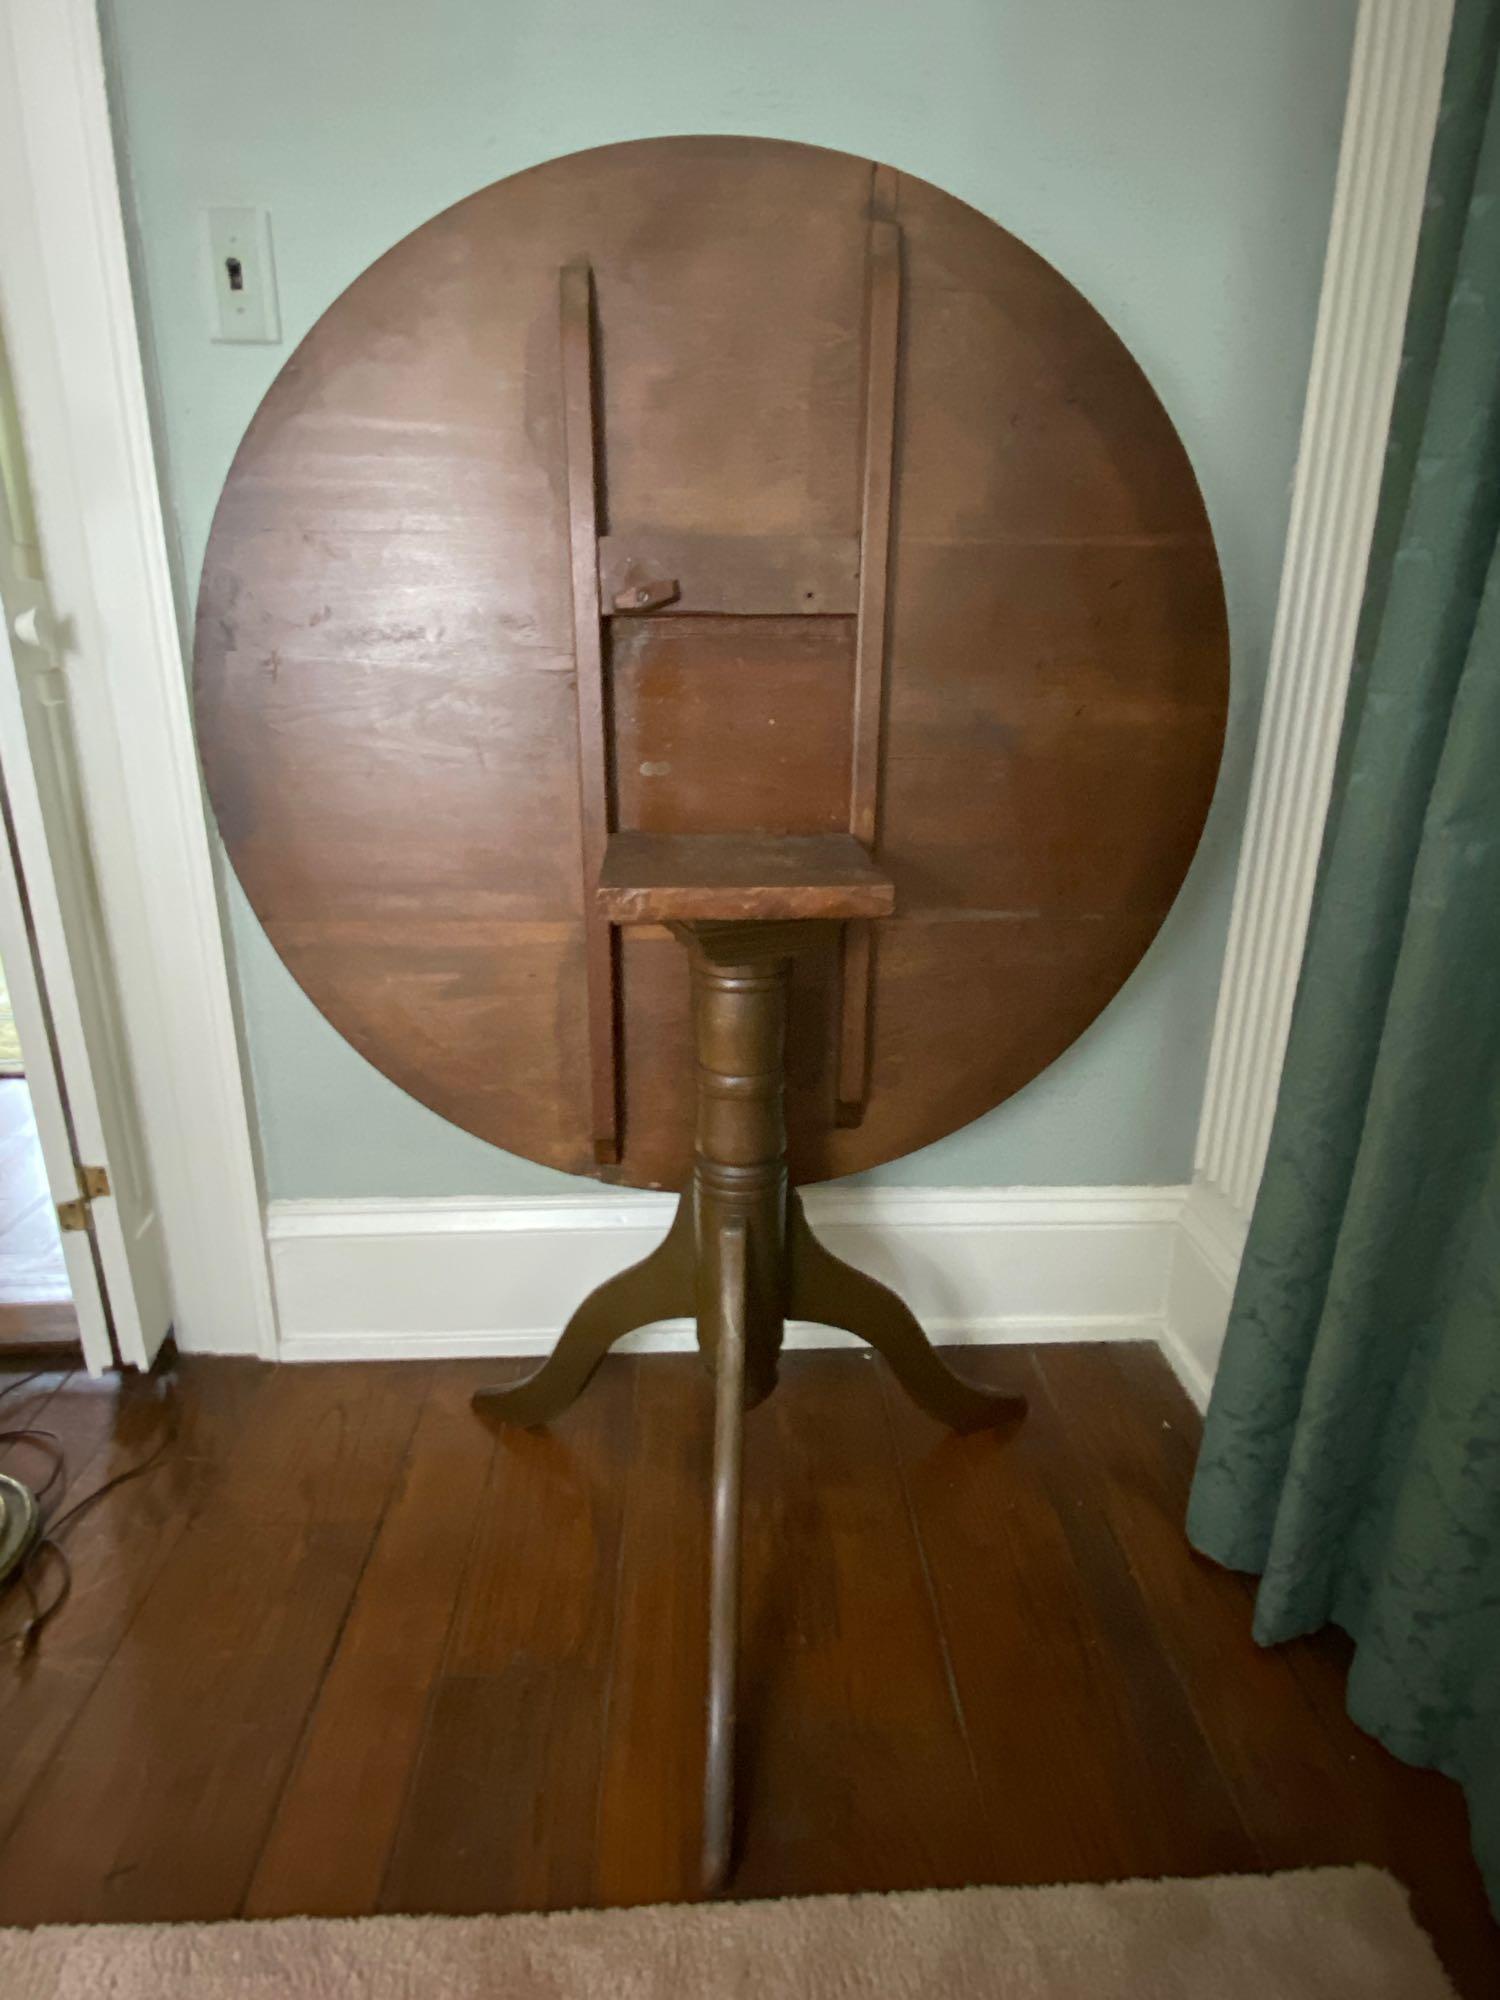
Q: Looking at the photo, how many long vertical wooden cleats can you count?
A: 2